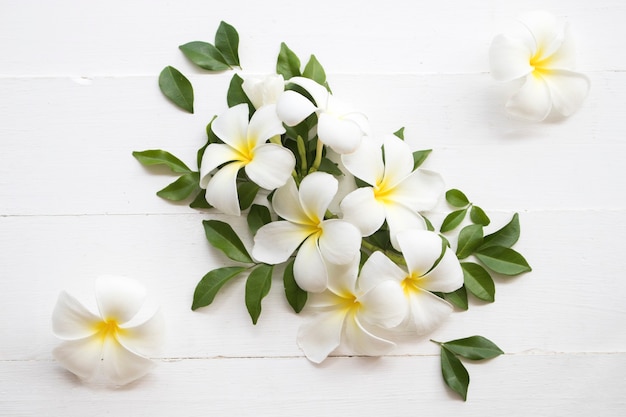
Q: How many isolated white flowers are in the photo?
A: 2